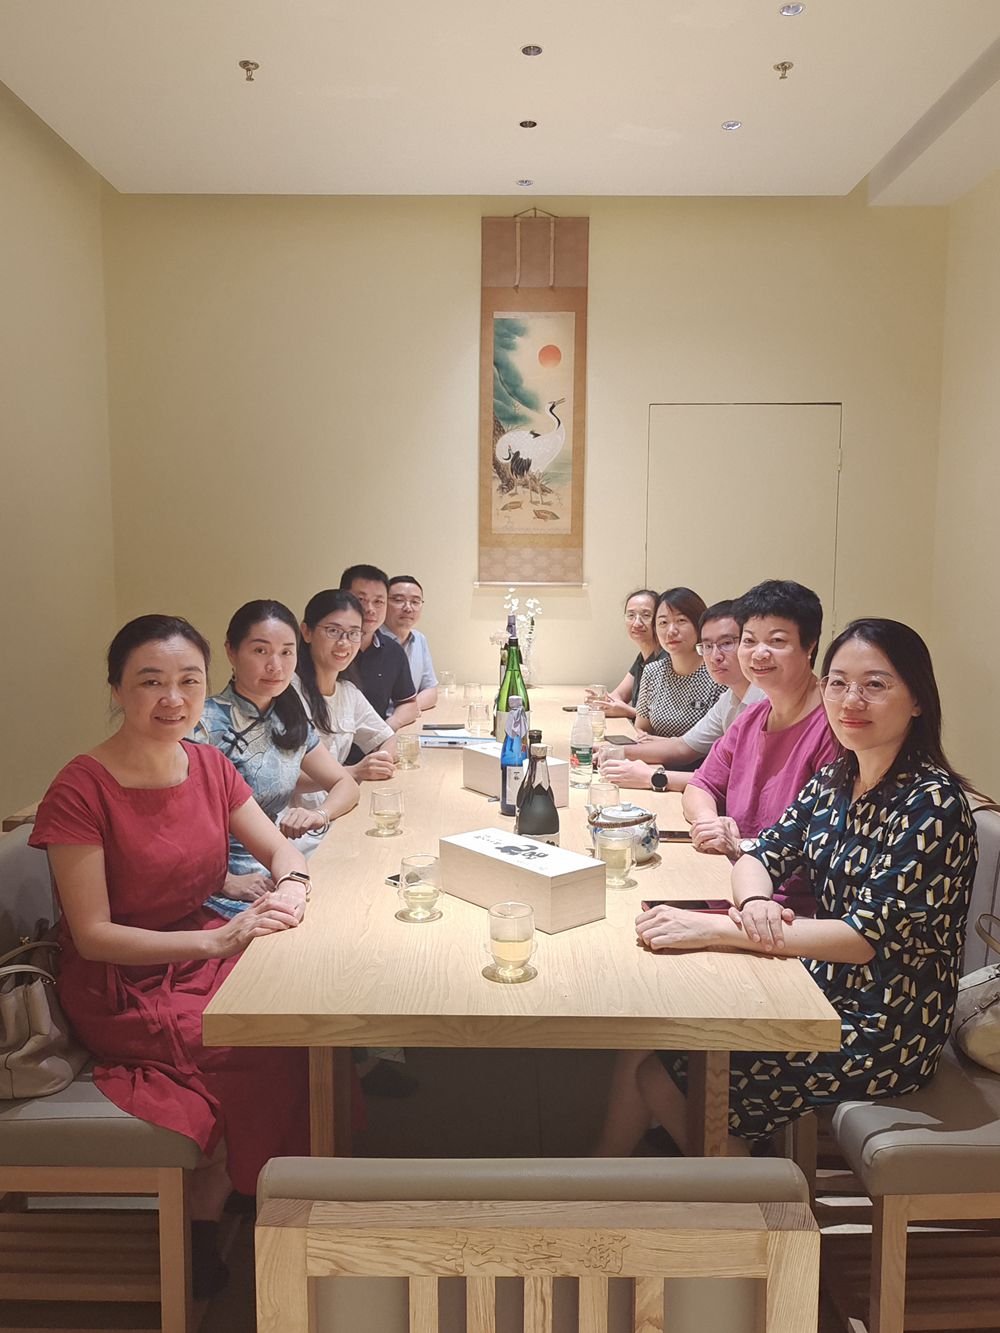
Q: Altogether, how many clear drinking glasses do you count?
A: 12